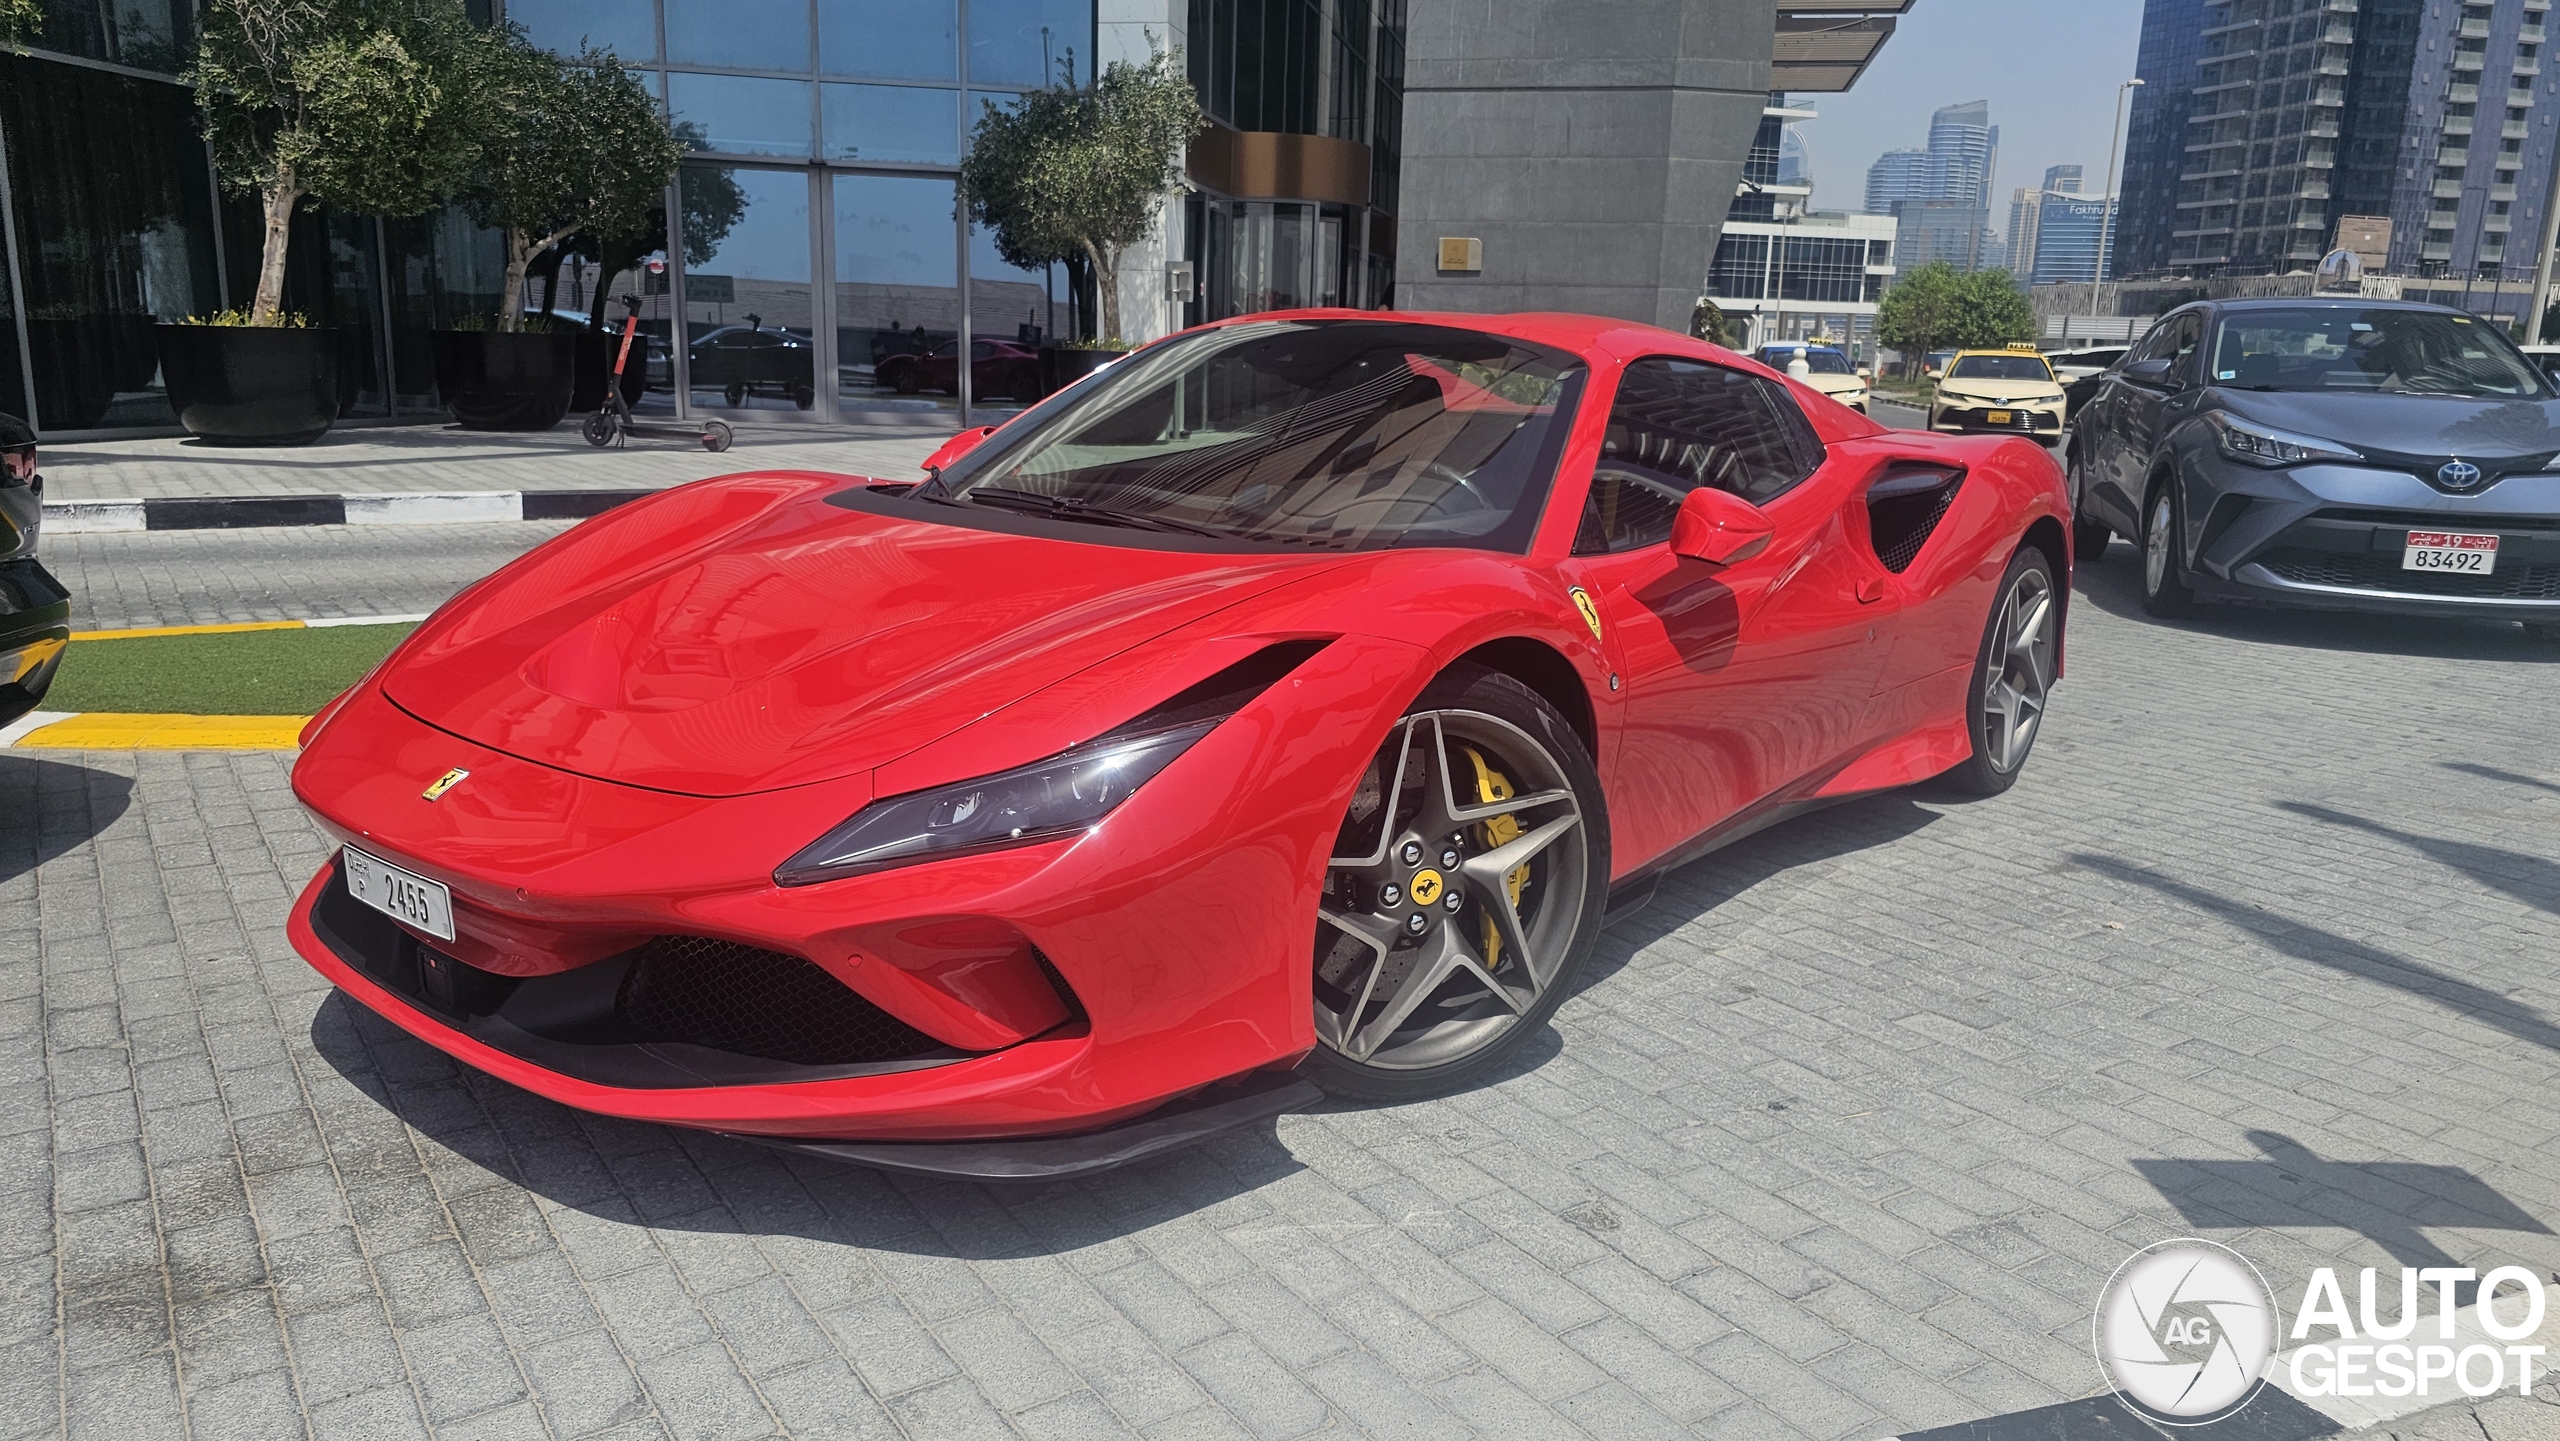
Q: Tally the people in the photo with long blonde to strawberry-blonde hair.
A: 0